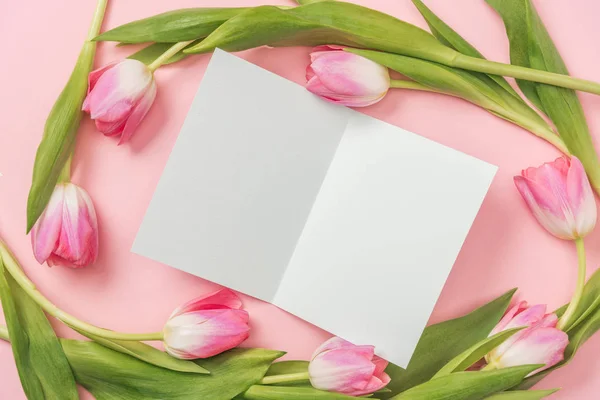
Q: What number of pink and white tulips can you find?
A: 7